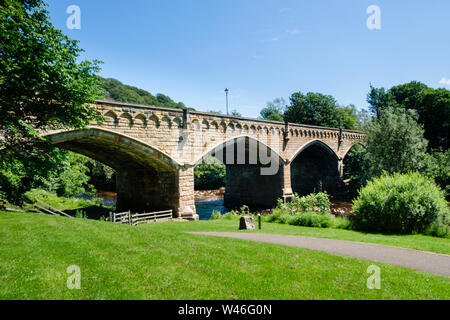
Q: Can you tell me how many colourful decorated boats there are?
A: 0